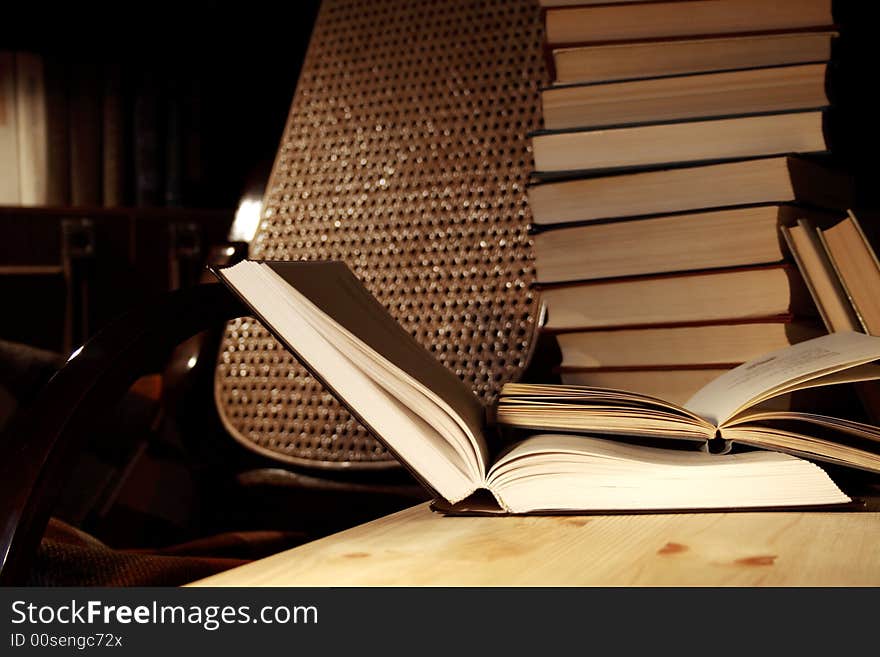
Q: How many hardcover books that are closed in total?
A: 12